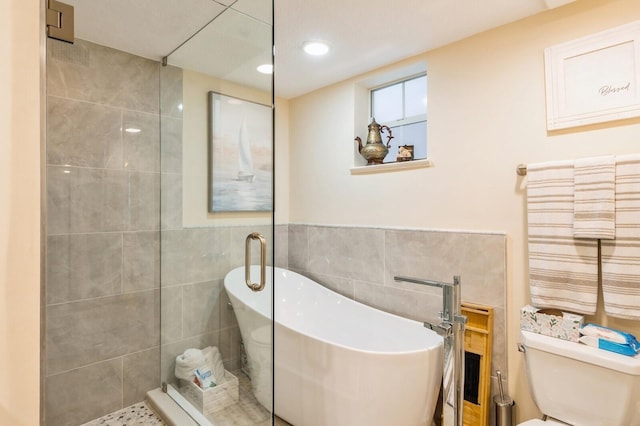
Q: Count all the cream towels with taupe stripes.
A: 3